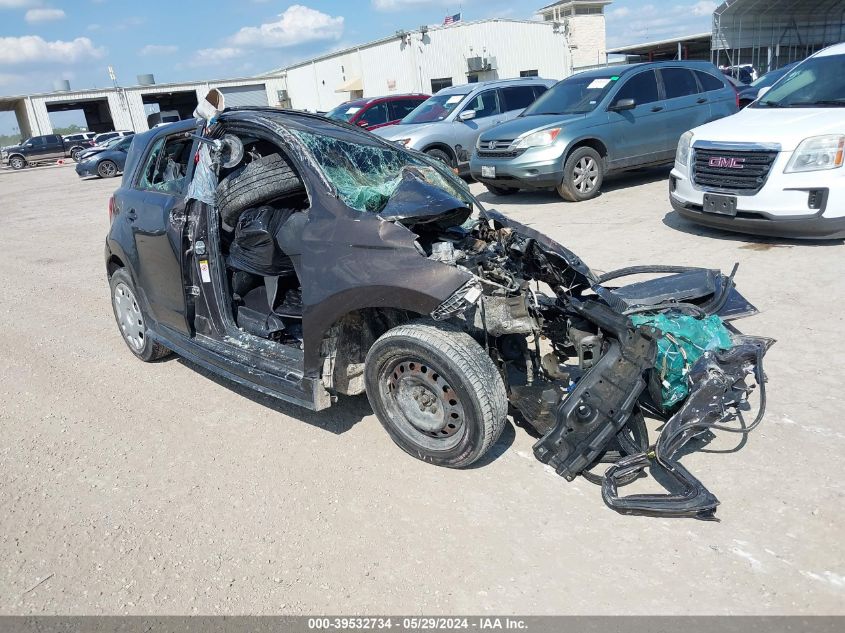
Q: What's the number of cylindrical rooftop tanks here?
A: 2